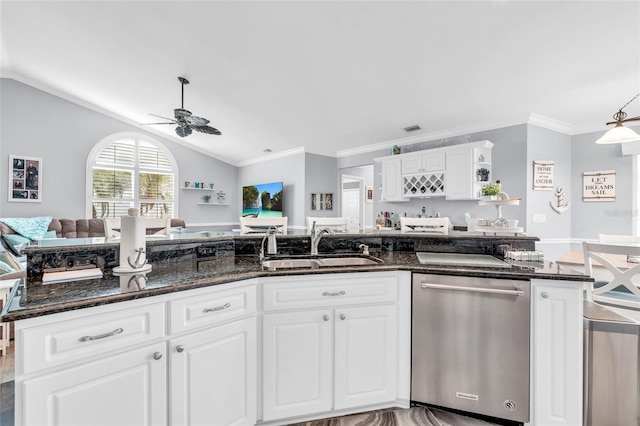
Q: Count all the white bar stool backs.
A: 4